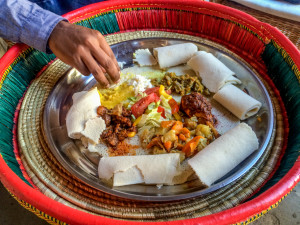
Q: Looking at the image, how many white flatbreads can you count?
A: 6